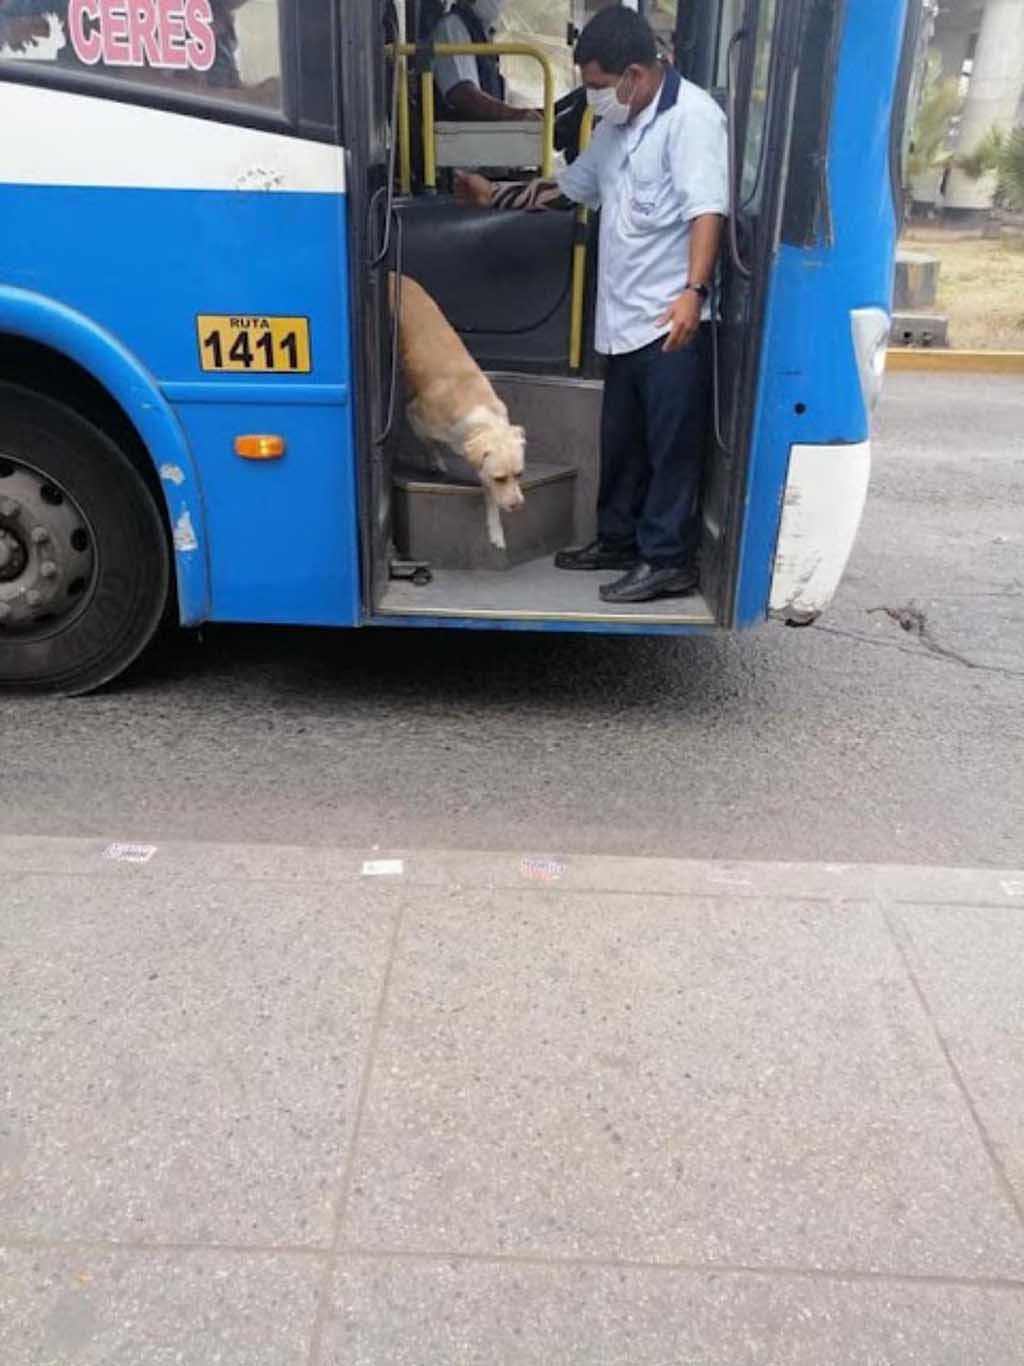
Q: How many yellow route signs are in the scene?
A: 1